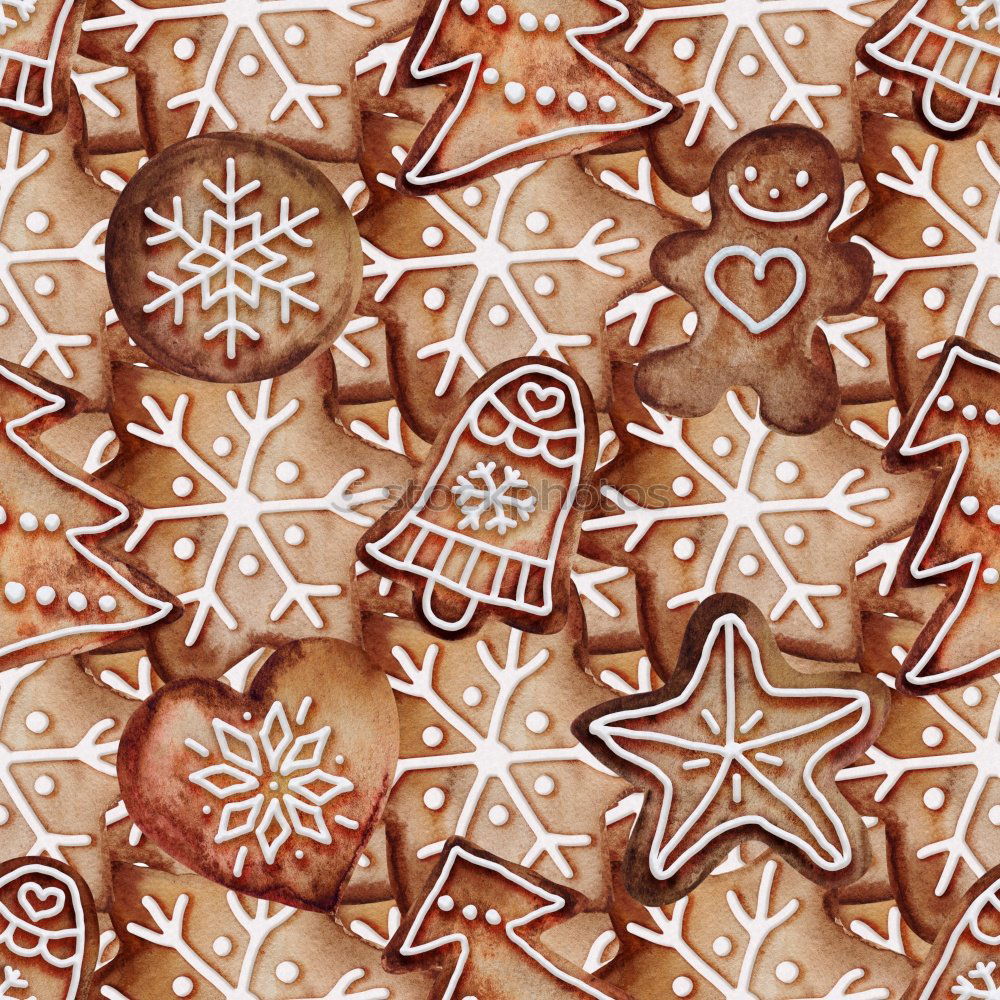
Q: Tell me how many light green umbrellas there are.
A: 0